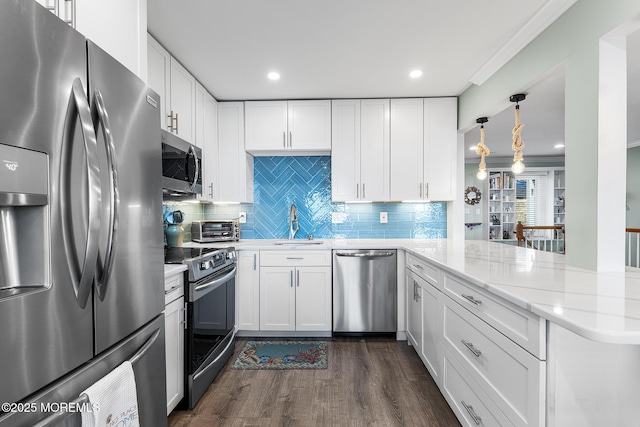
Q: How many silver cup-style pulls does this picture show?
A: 0